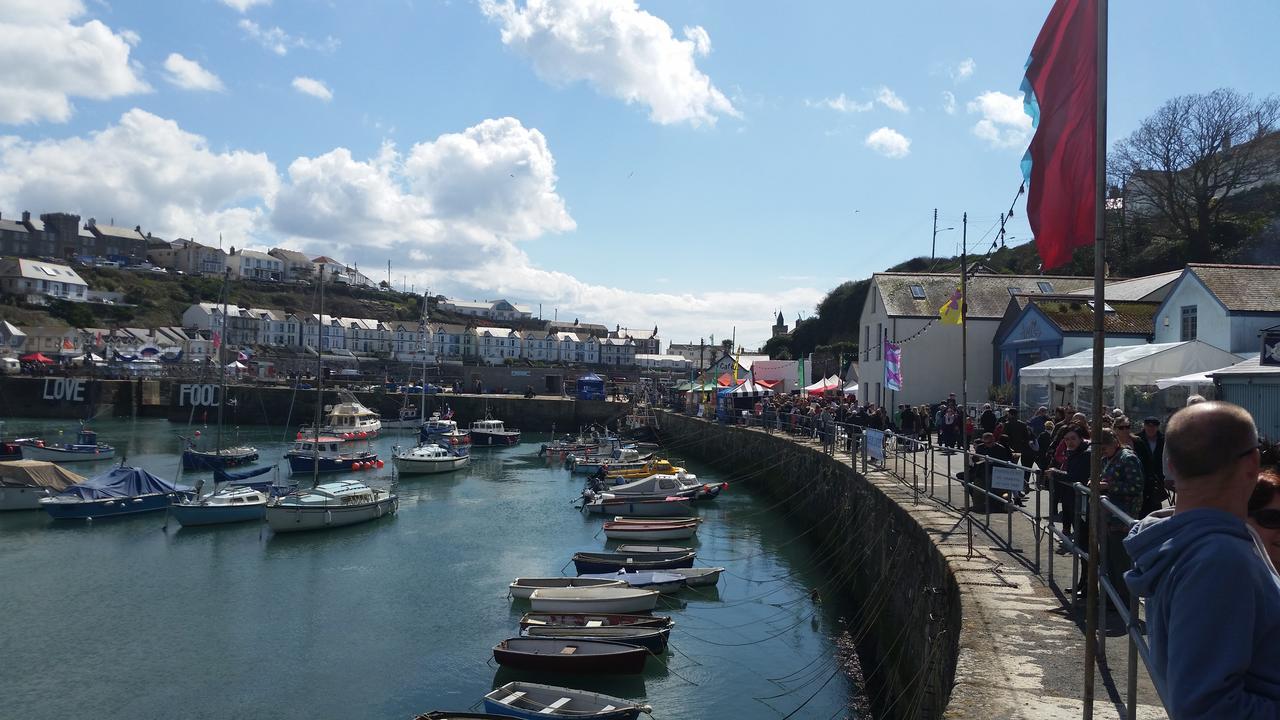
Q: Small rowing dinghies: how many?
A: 13